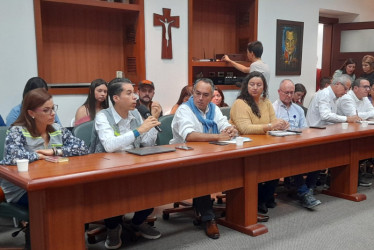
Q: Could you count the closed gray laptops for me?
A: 1